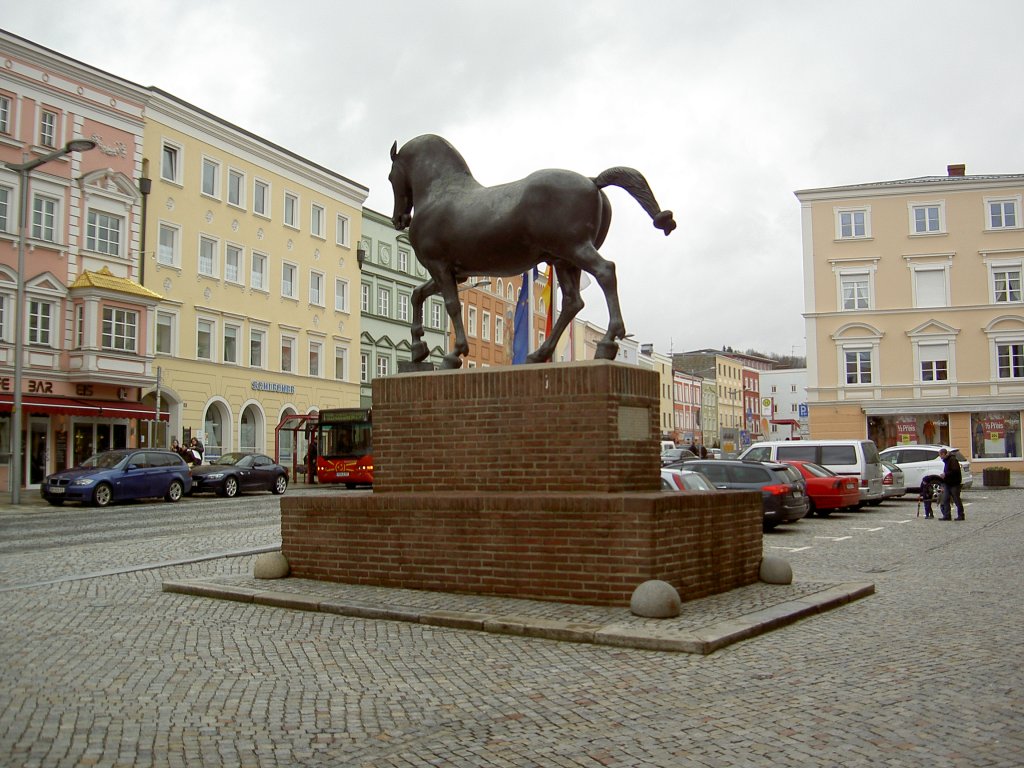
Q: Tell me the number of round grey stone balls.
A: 3